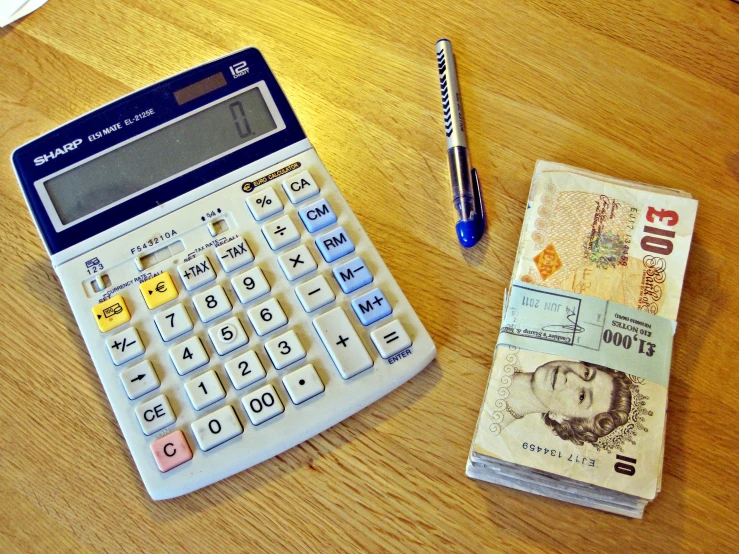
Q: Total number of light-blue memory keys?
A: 4